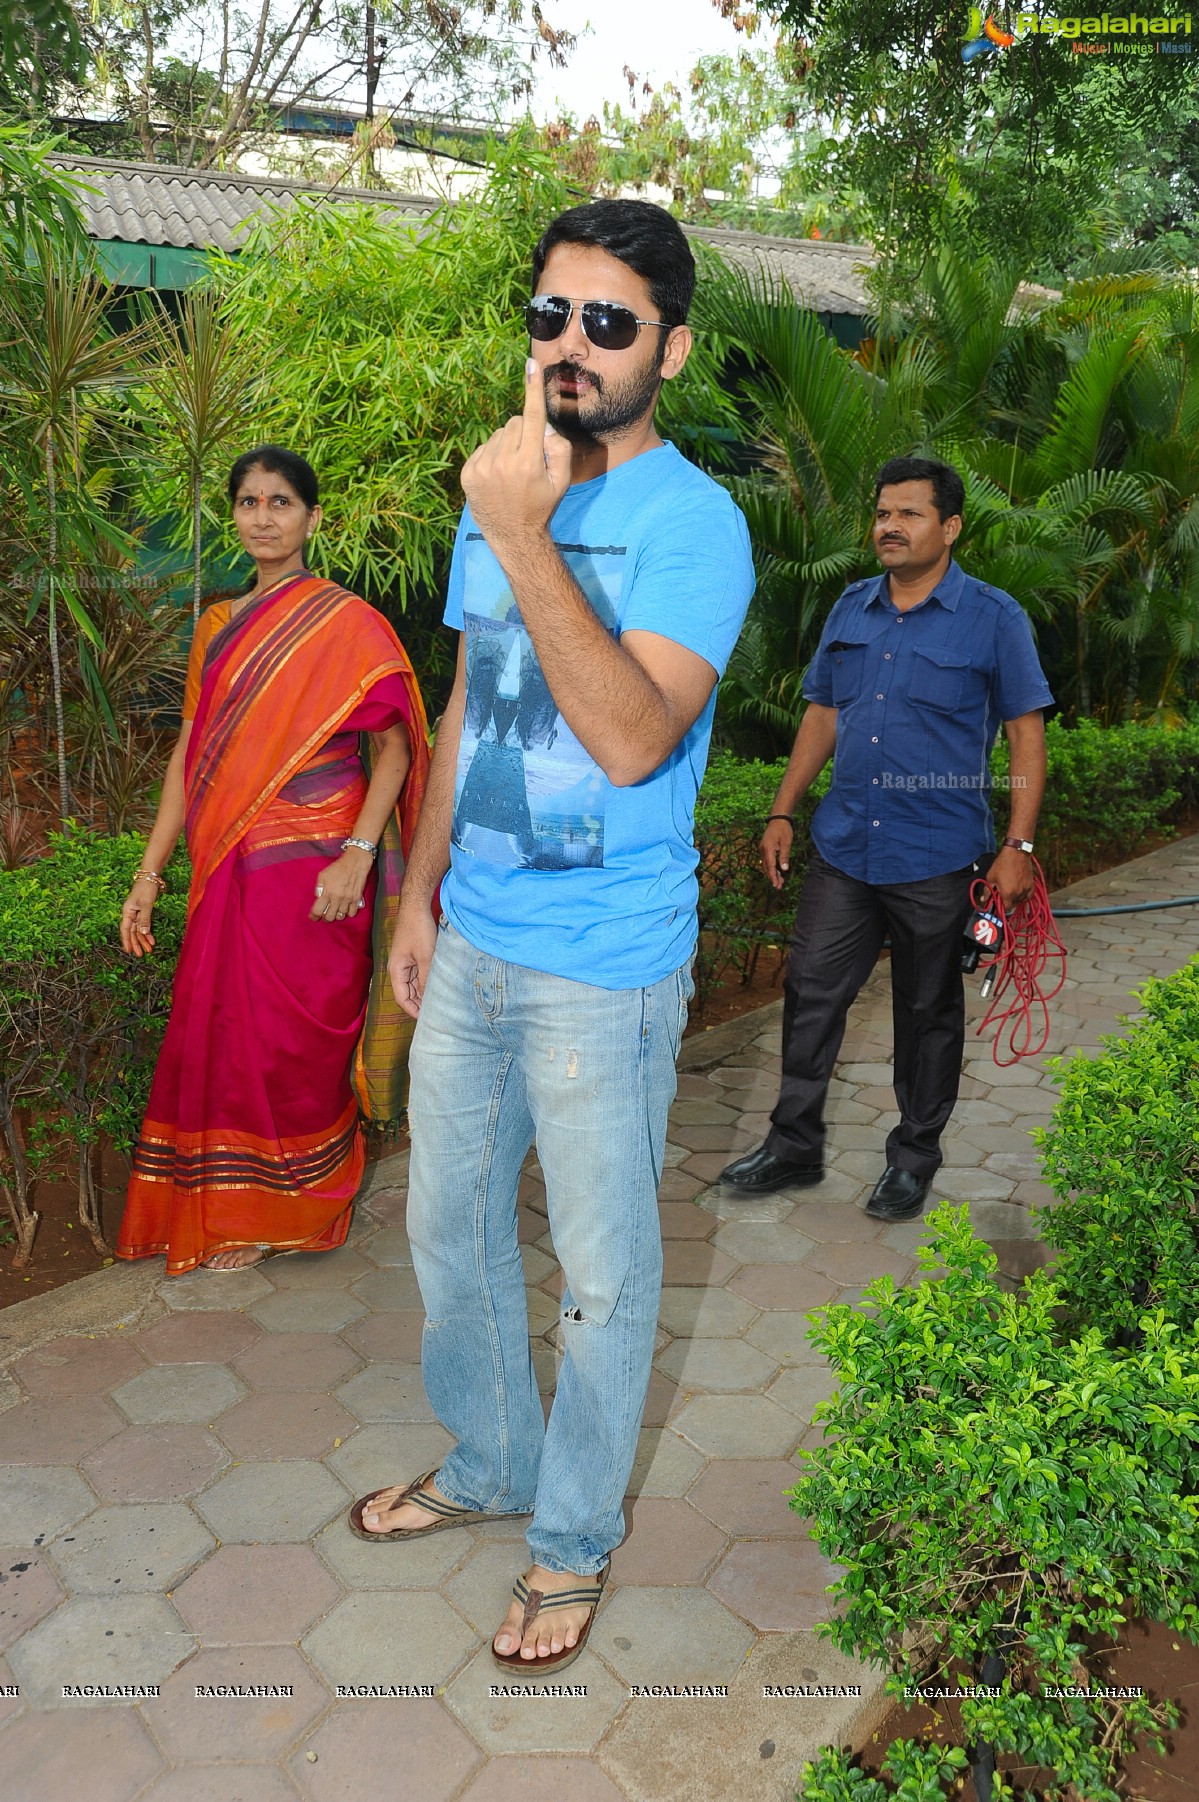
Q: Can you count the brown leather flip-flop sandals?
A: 2